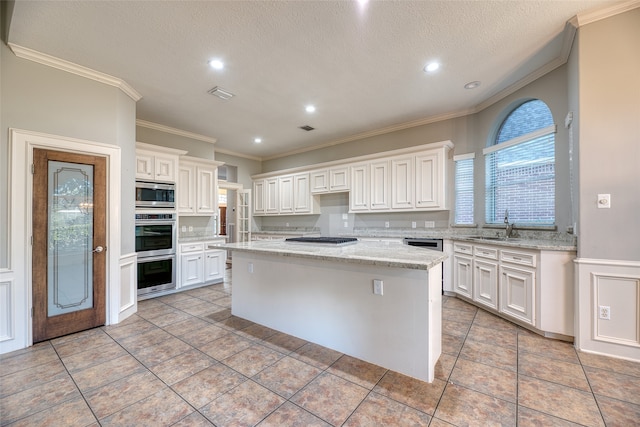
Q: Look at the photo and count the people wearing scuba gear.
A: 0